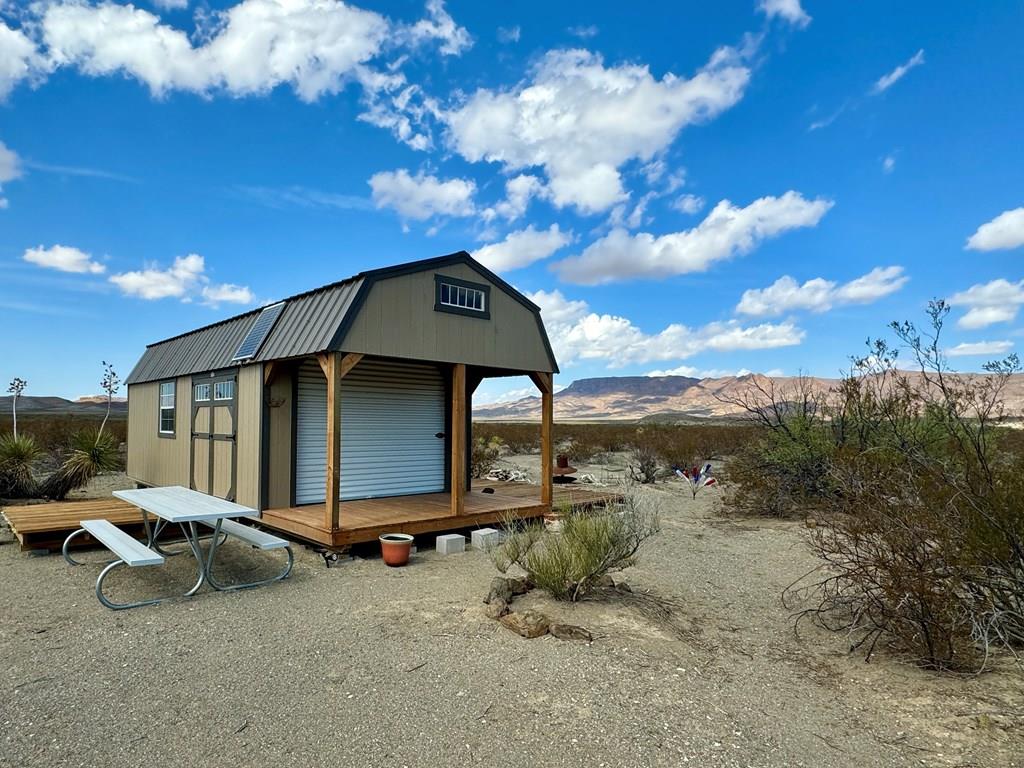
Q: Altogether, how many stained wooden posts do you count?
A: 3